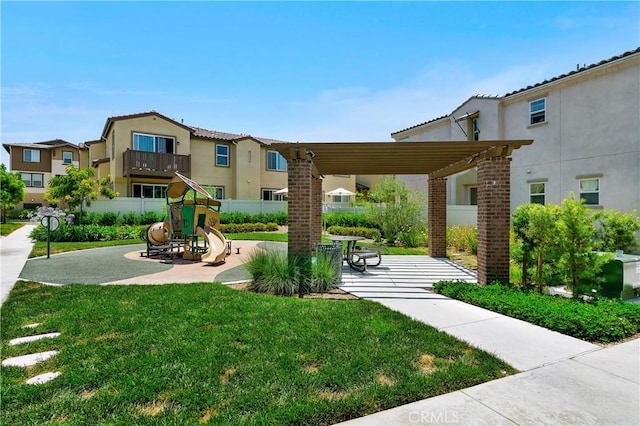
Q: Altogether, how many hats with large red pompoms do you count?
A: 0